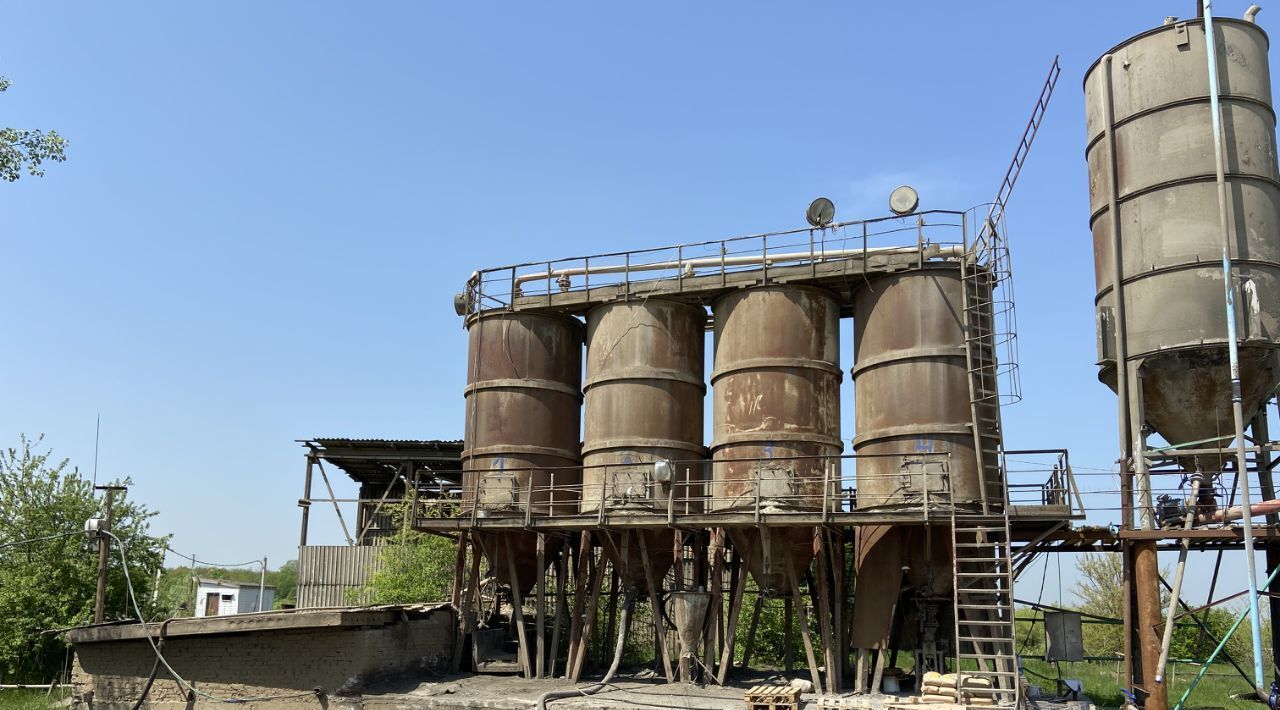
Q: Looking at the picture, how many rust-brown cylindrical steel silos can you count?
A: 4